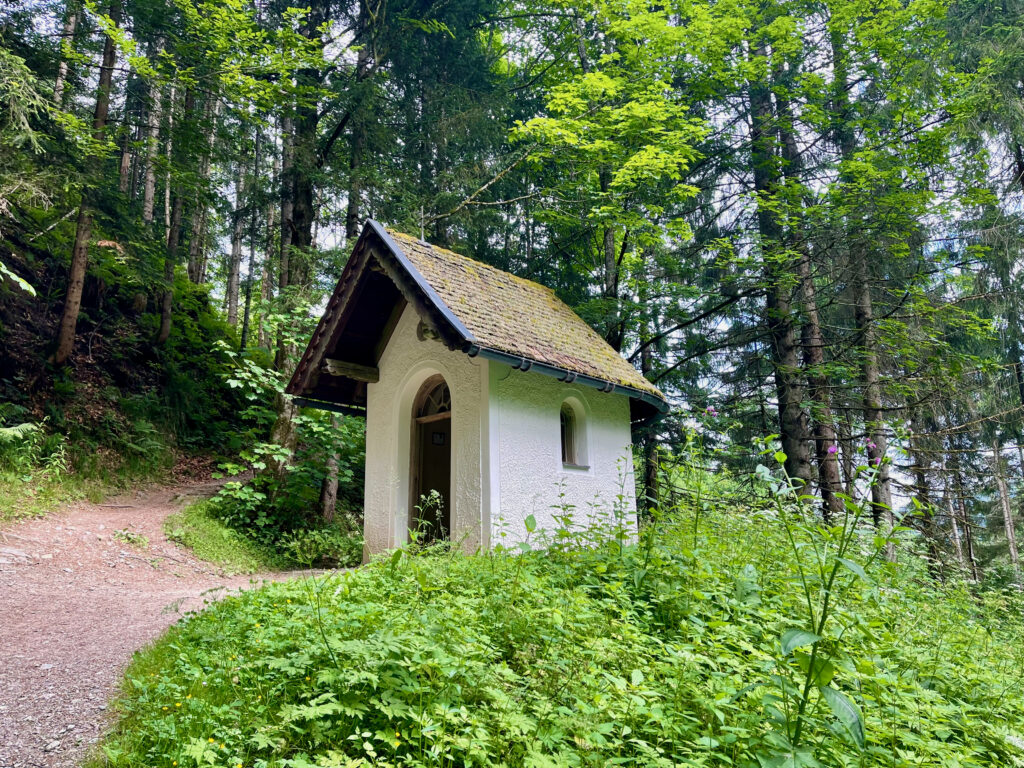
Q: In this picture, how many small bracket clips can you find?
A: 8